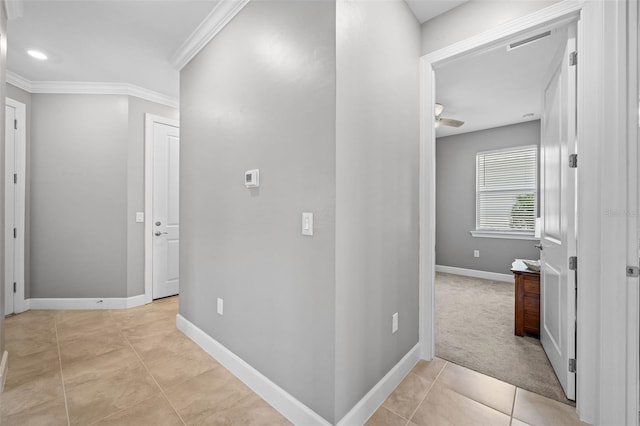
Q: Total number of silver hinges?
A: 8